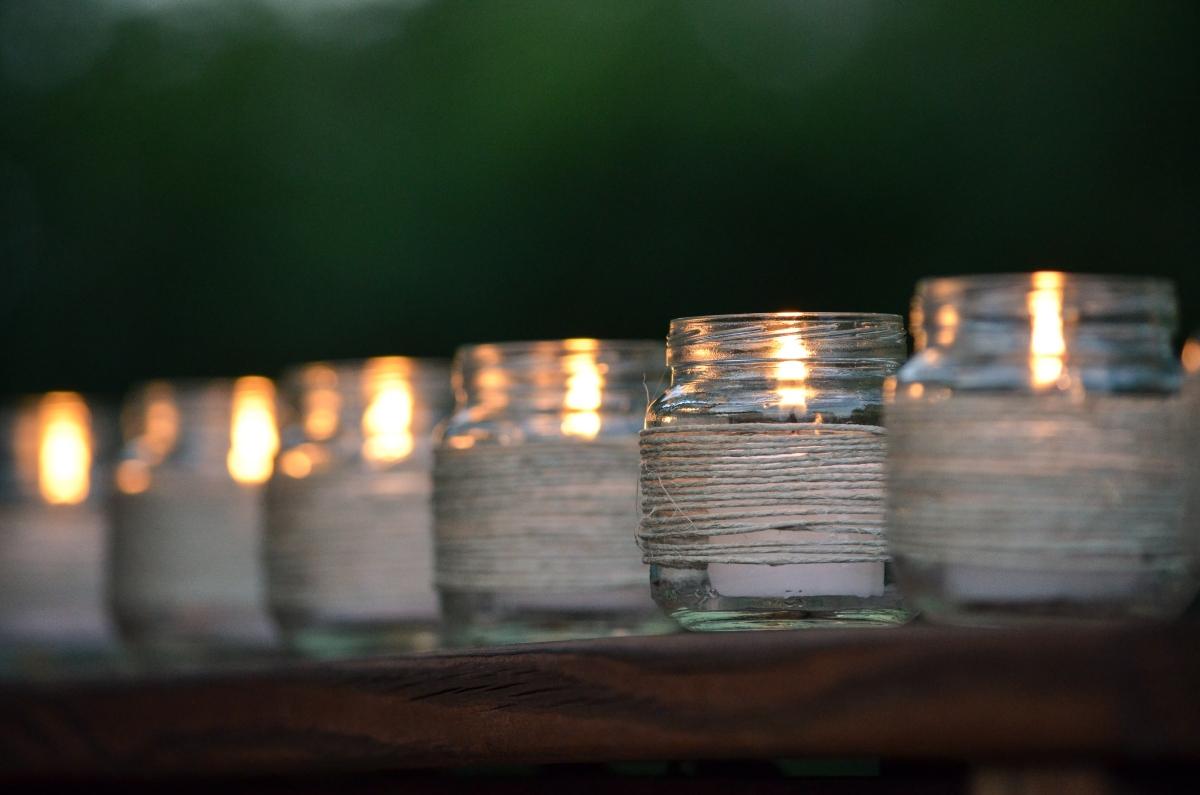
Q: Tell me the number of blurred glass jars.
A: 5